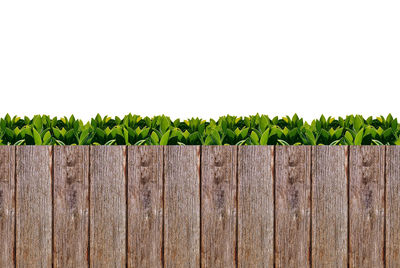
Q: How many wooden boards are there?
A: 12